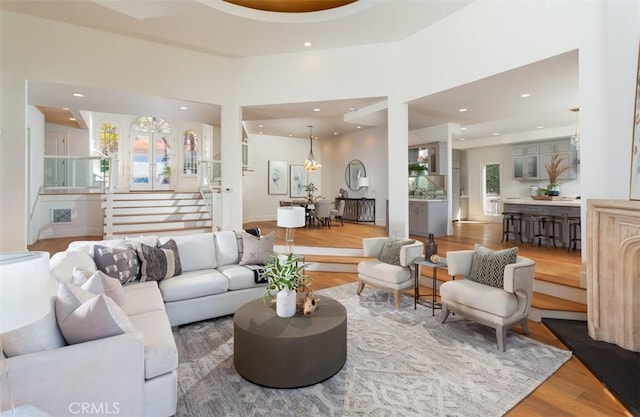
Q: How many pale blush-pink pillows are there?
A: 2